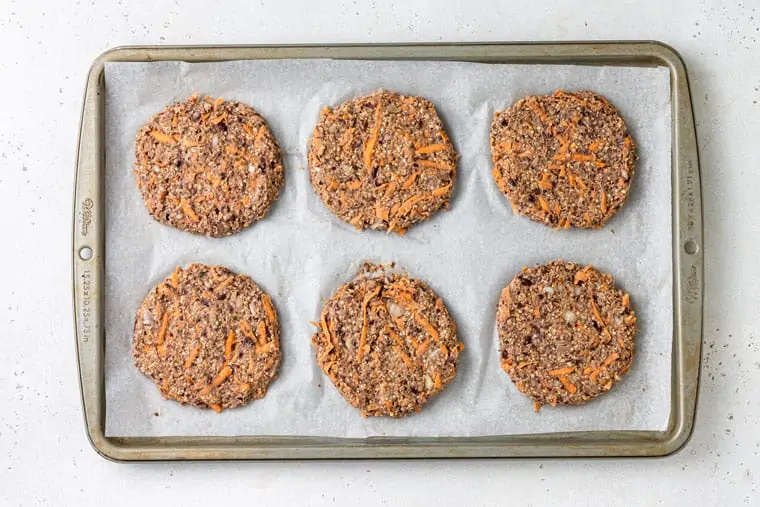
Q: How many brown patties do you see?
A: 6